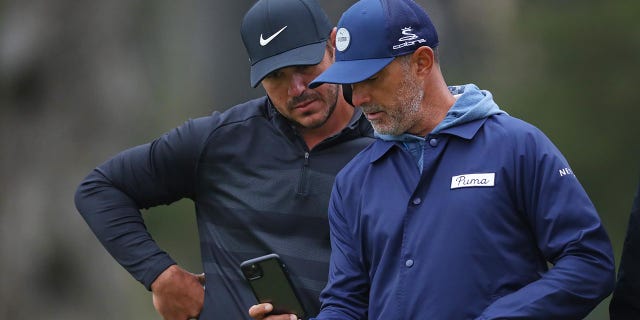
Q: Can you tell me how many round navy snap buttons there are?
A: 3